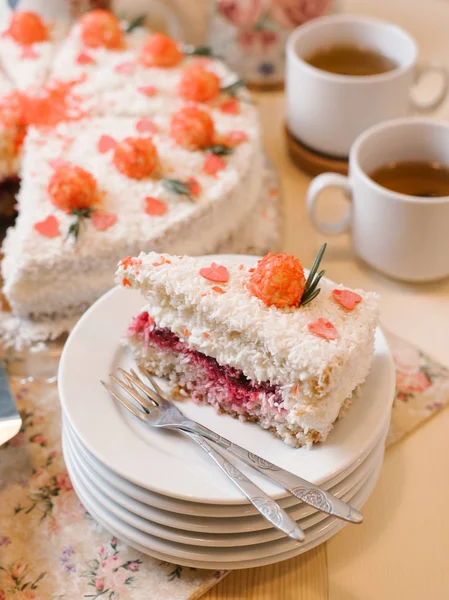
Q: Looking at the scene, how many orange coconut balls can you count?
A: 8